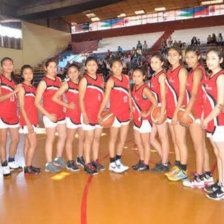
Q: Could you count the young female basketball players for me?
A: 11